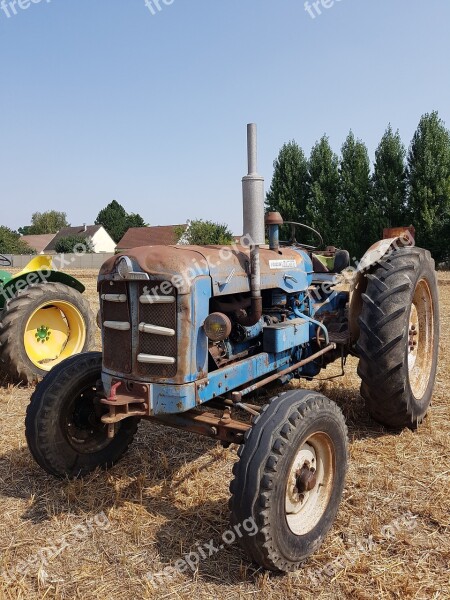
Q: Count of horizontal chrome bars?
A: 5